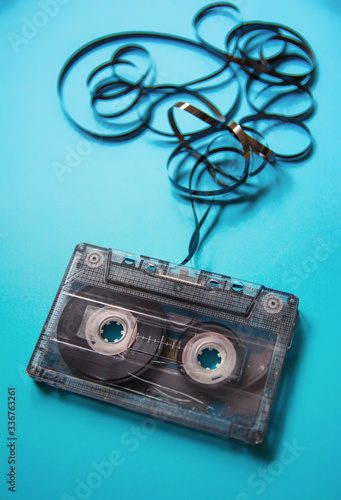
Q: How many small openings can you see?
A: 4